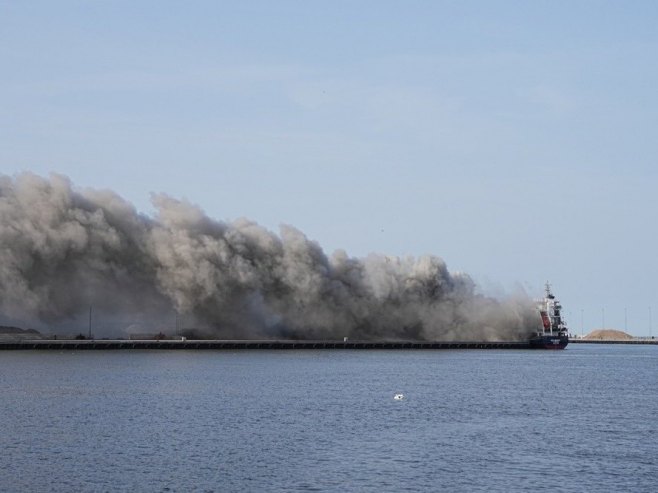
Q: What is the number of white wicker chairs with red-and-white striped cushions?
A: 0